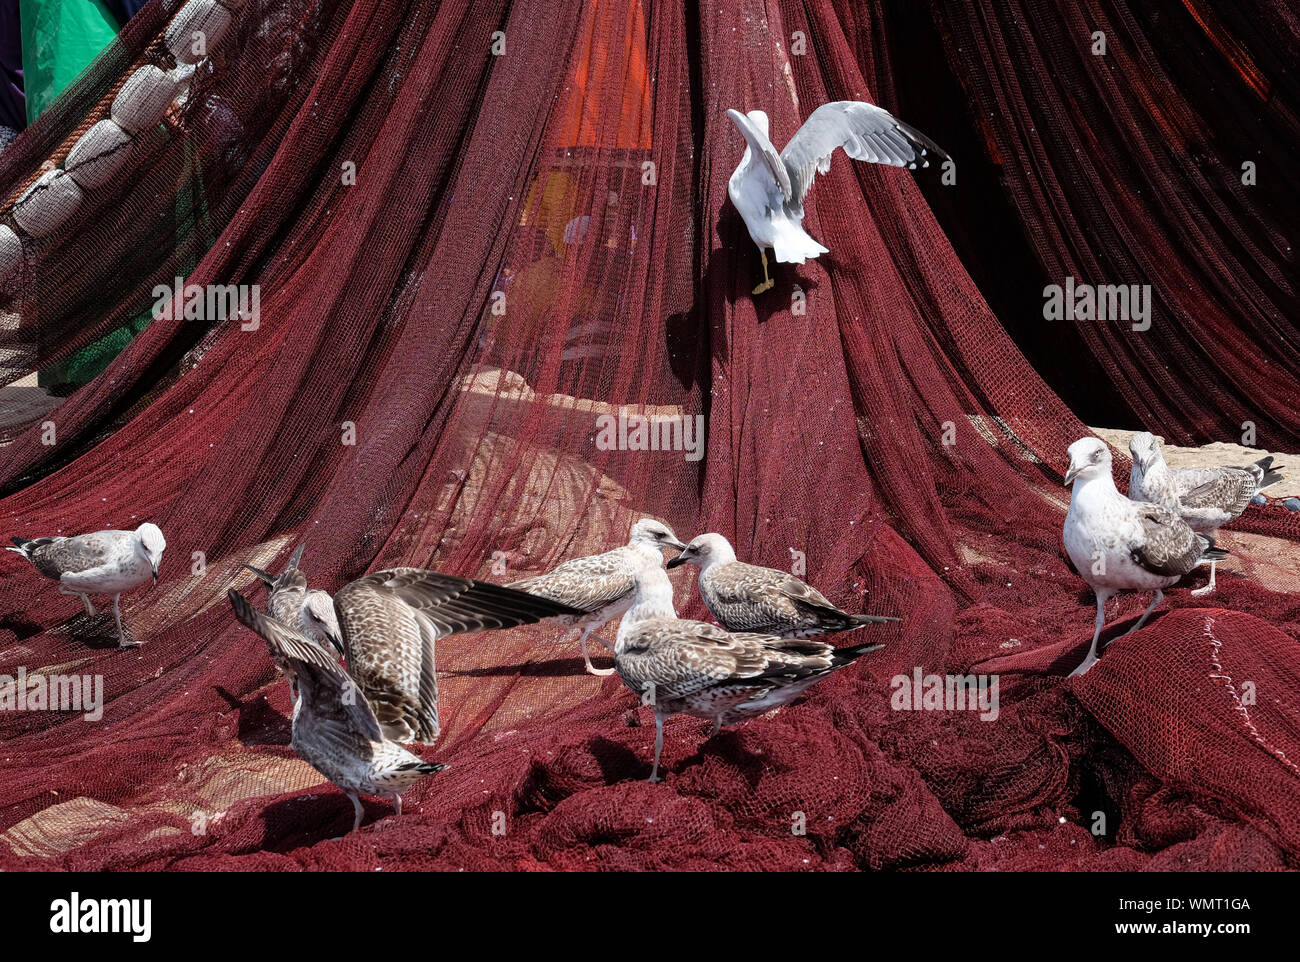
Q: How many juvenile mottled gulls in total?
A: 8